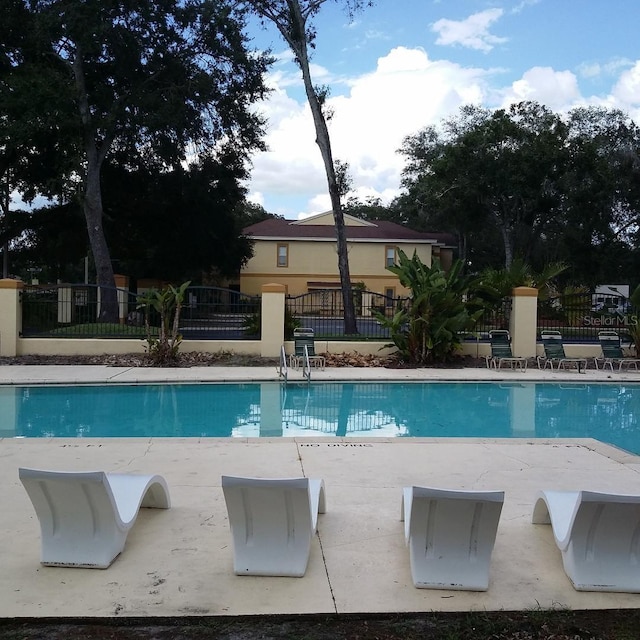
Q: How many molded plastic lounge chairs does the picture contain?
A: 4